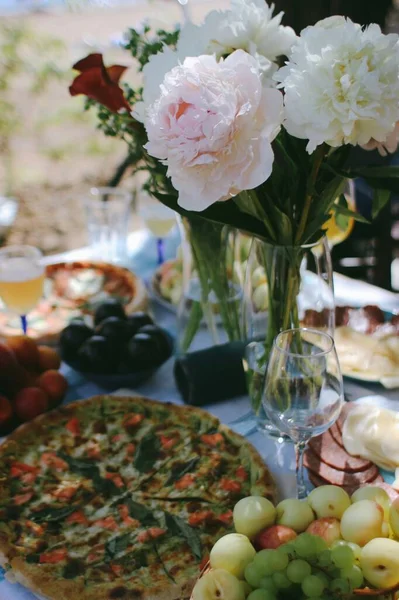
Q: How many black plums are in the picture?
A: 7